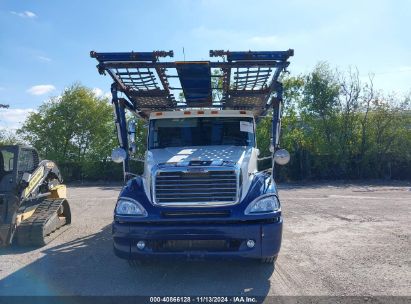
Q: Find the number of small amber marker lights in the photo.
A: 5